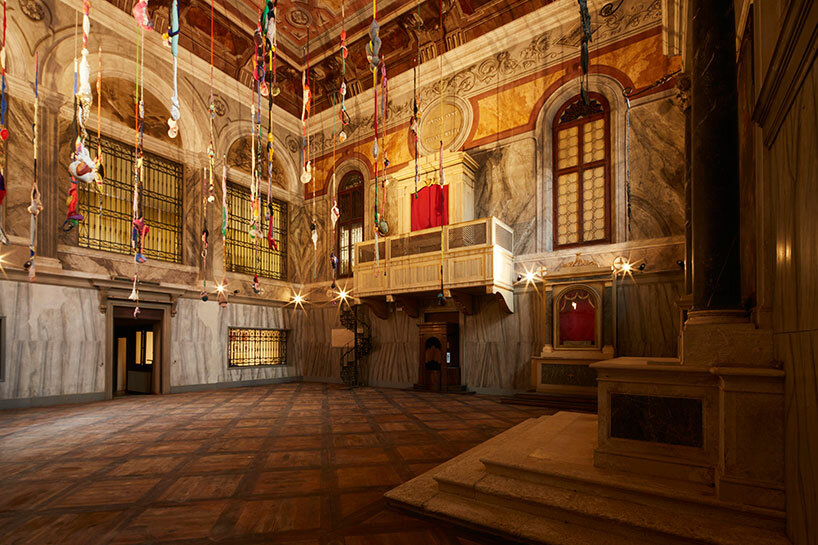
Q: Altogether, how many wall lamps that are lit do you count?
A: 6